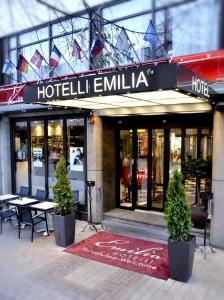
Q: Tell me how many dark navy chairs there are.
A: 5